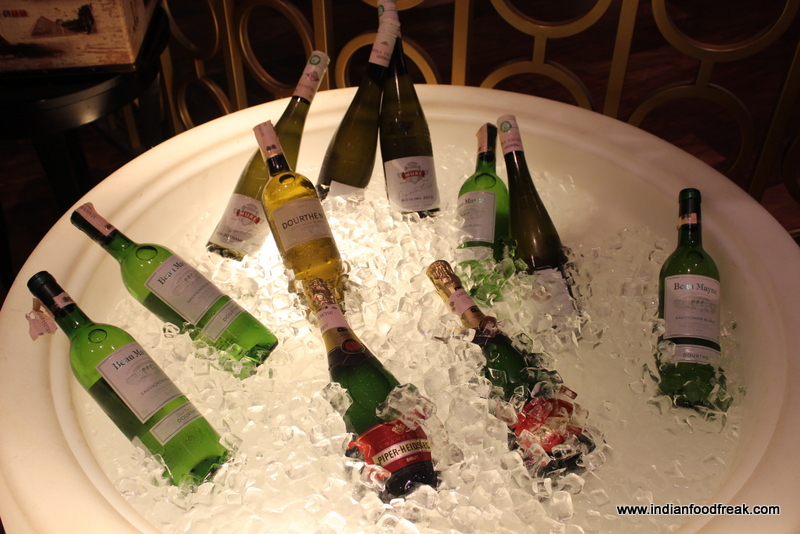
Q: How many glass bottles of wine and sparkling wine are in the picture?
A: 11